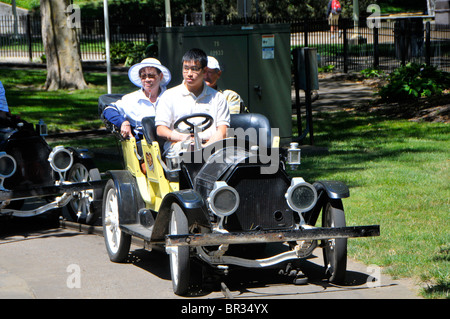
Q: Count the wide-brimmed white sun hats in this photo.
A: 1